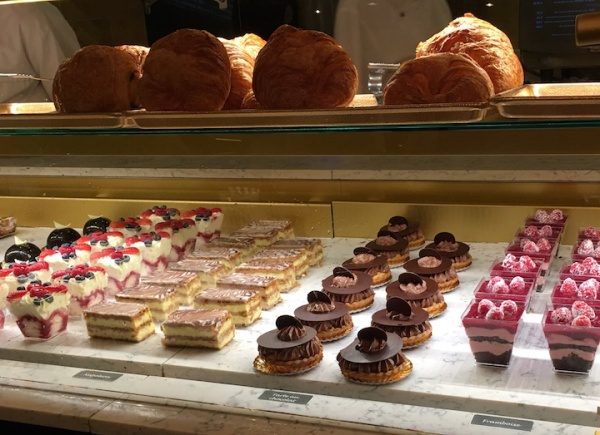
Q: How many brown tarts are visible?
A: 11